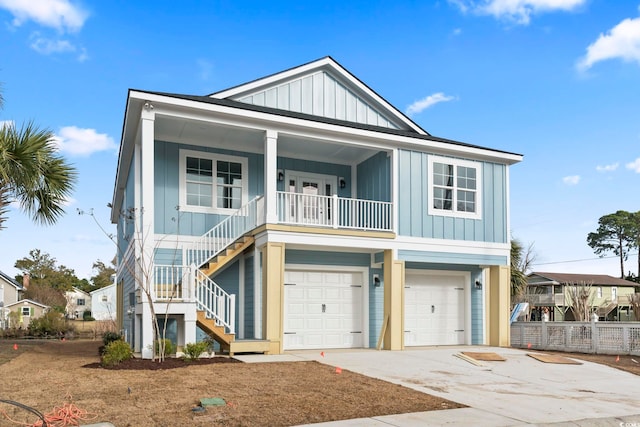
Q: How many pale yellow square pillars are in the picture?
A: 3